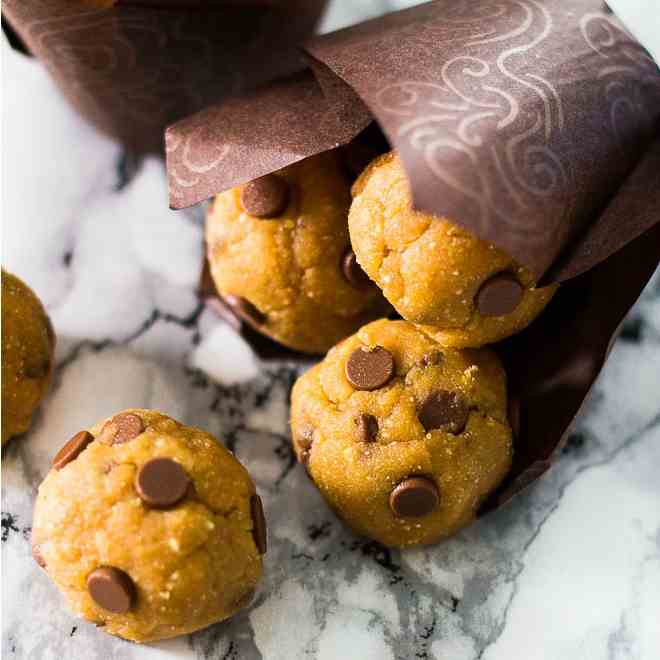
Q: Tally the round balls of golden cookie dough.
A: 5